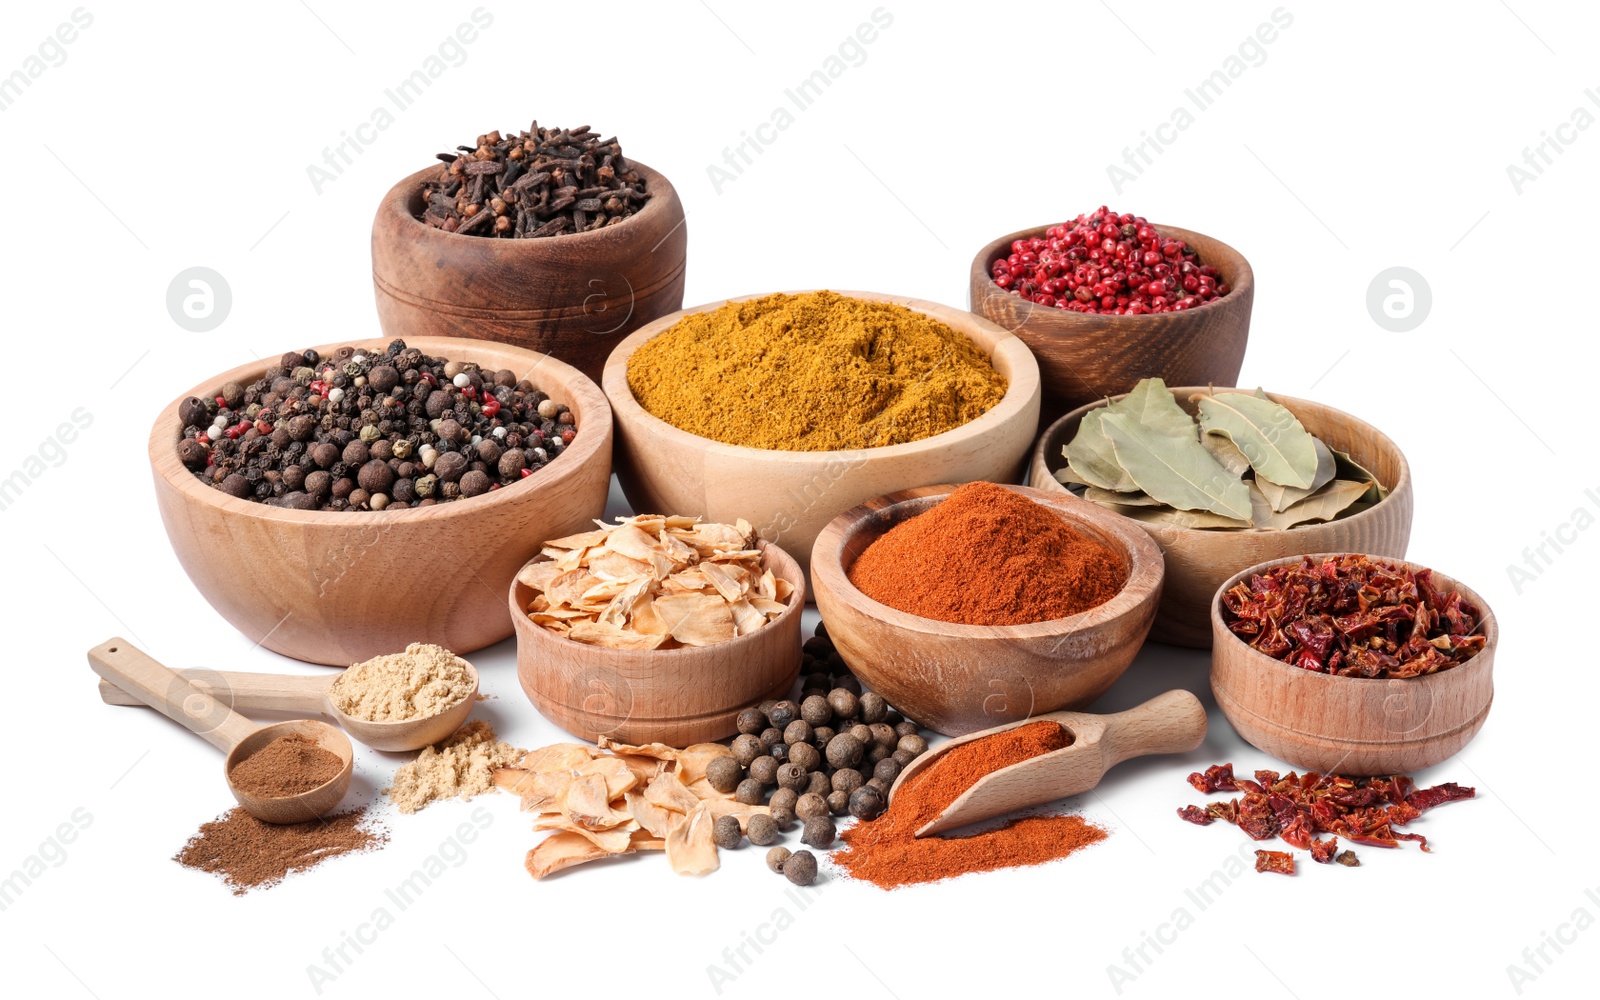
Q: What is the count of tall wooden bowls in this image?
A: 2